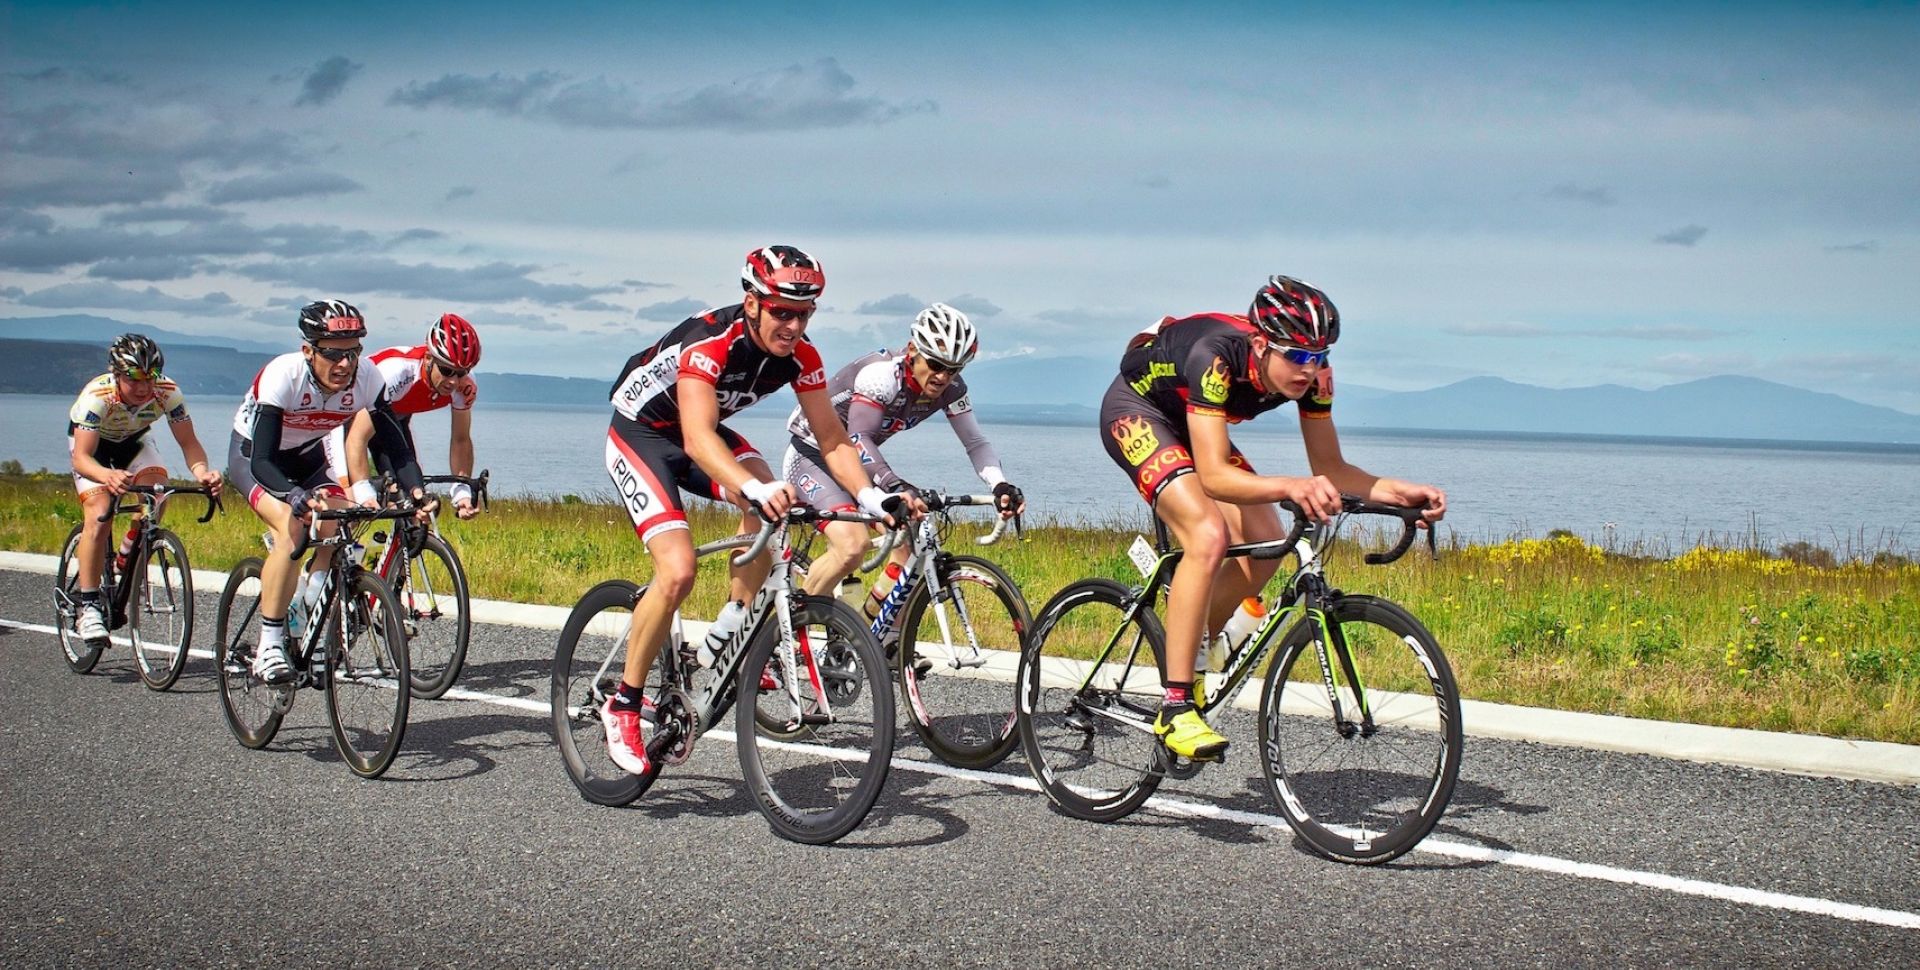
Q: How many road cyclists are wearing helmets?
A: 6